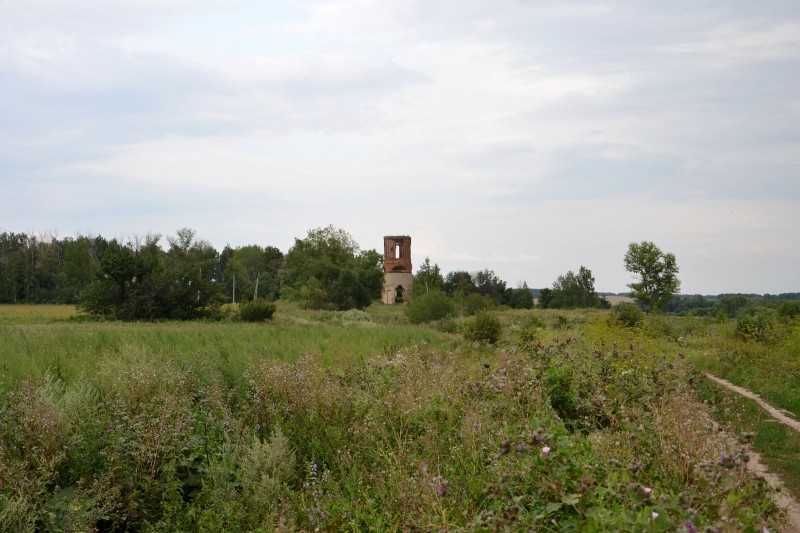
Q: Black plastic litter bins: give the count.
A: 0